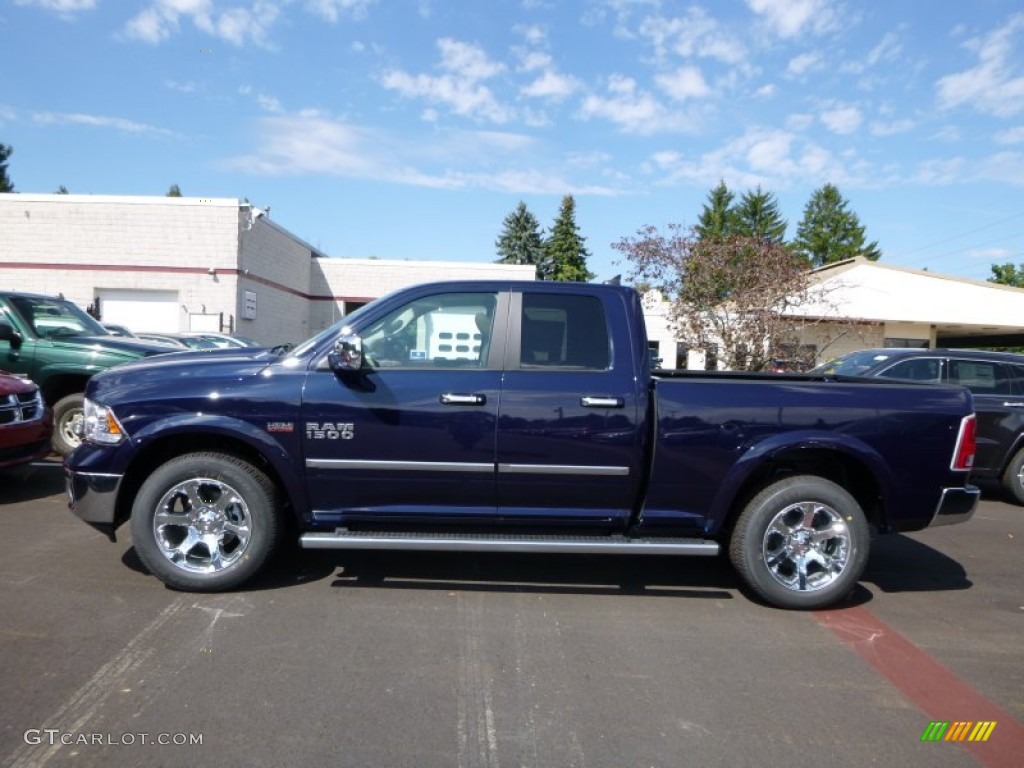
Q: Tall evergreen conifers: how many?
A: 5